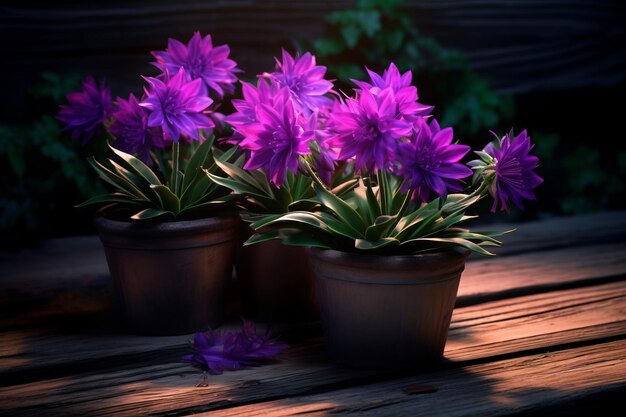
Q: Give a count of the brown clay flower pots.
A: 3